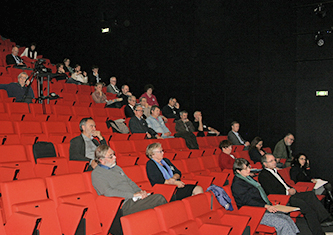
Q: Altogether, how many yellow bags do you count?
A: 0